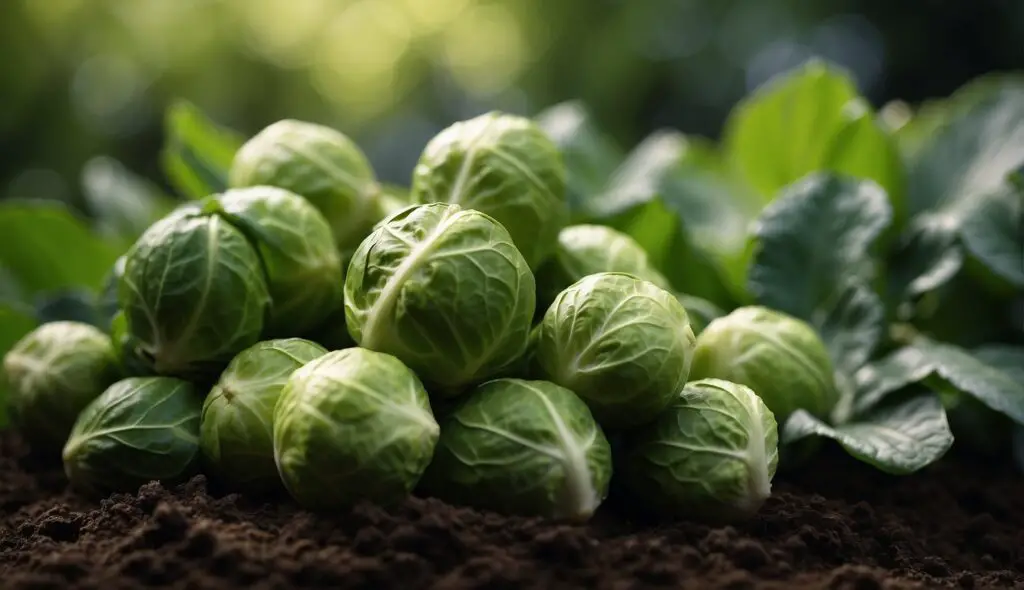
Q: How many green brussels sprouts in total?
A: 14